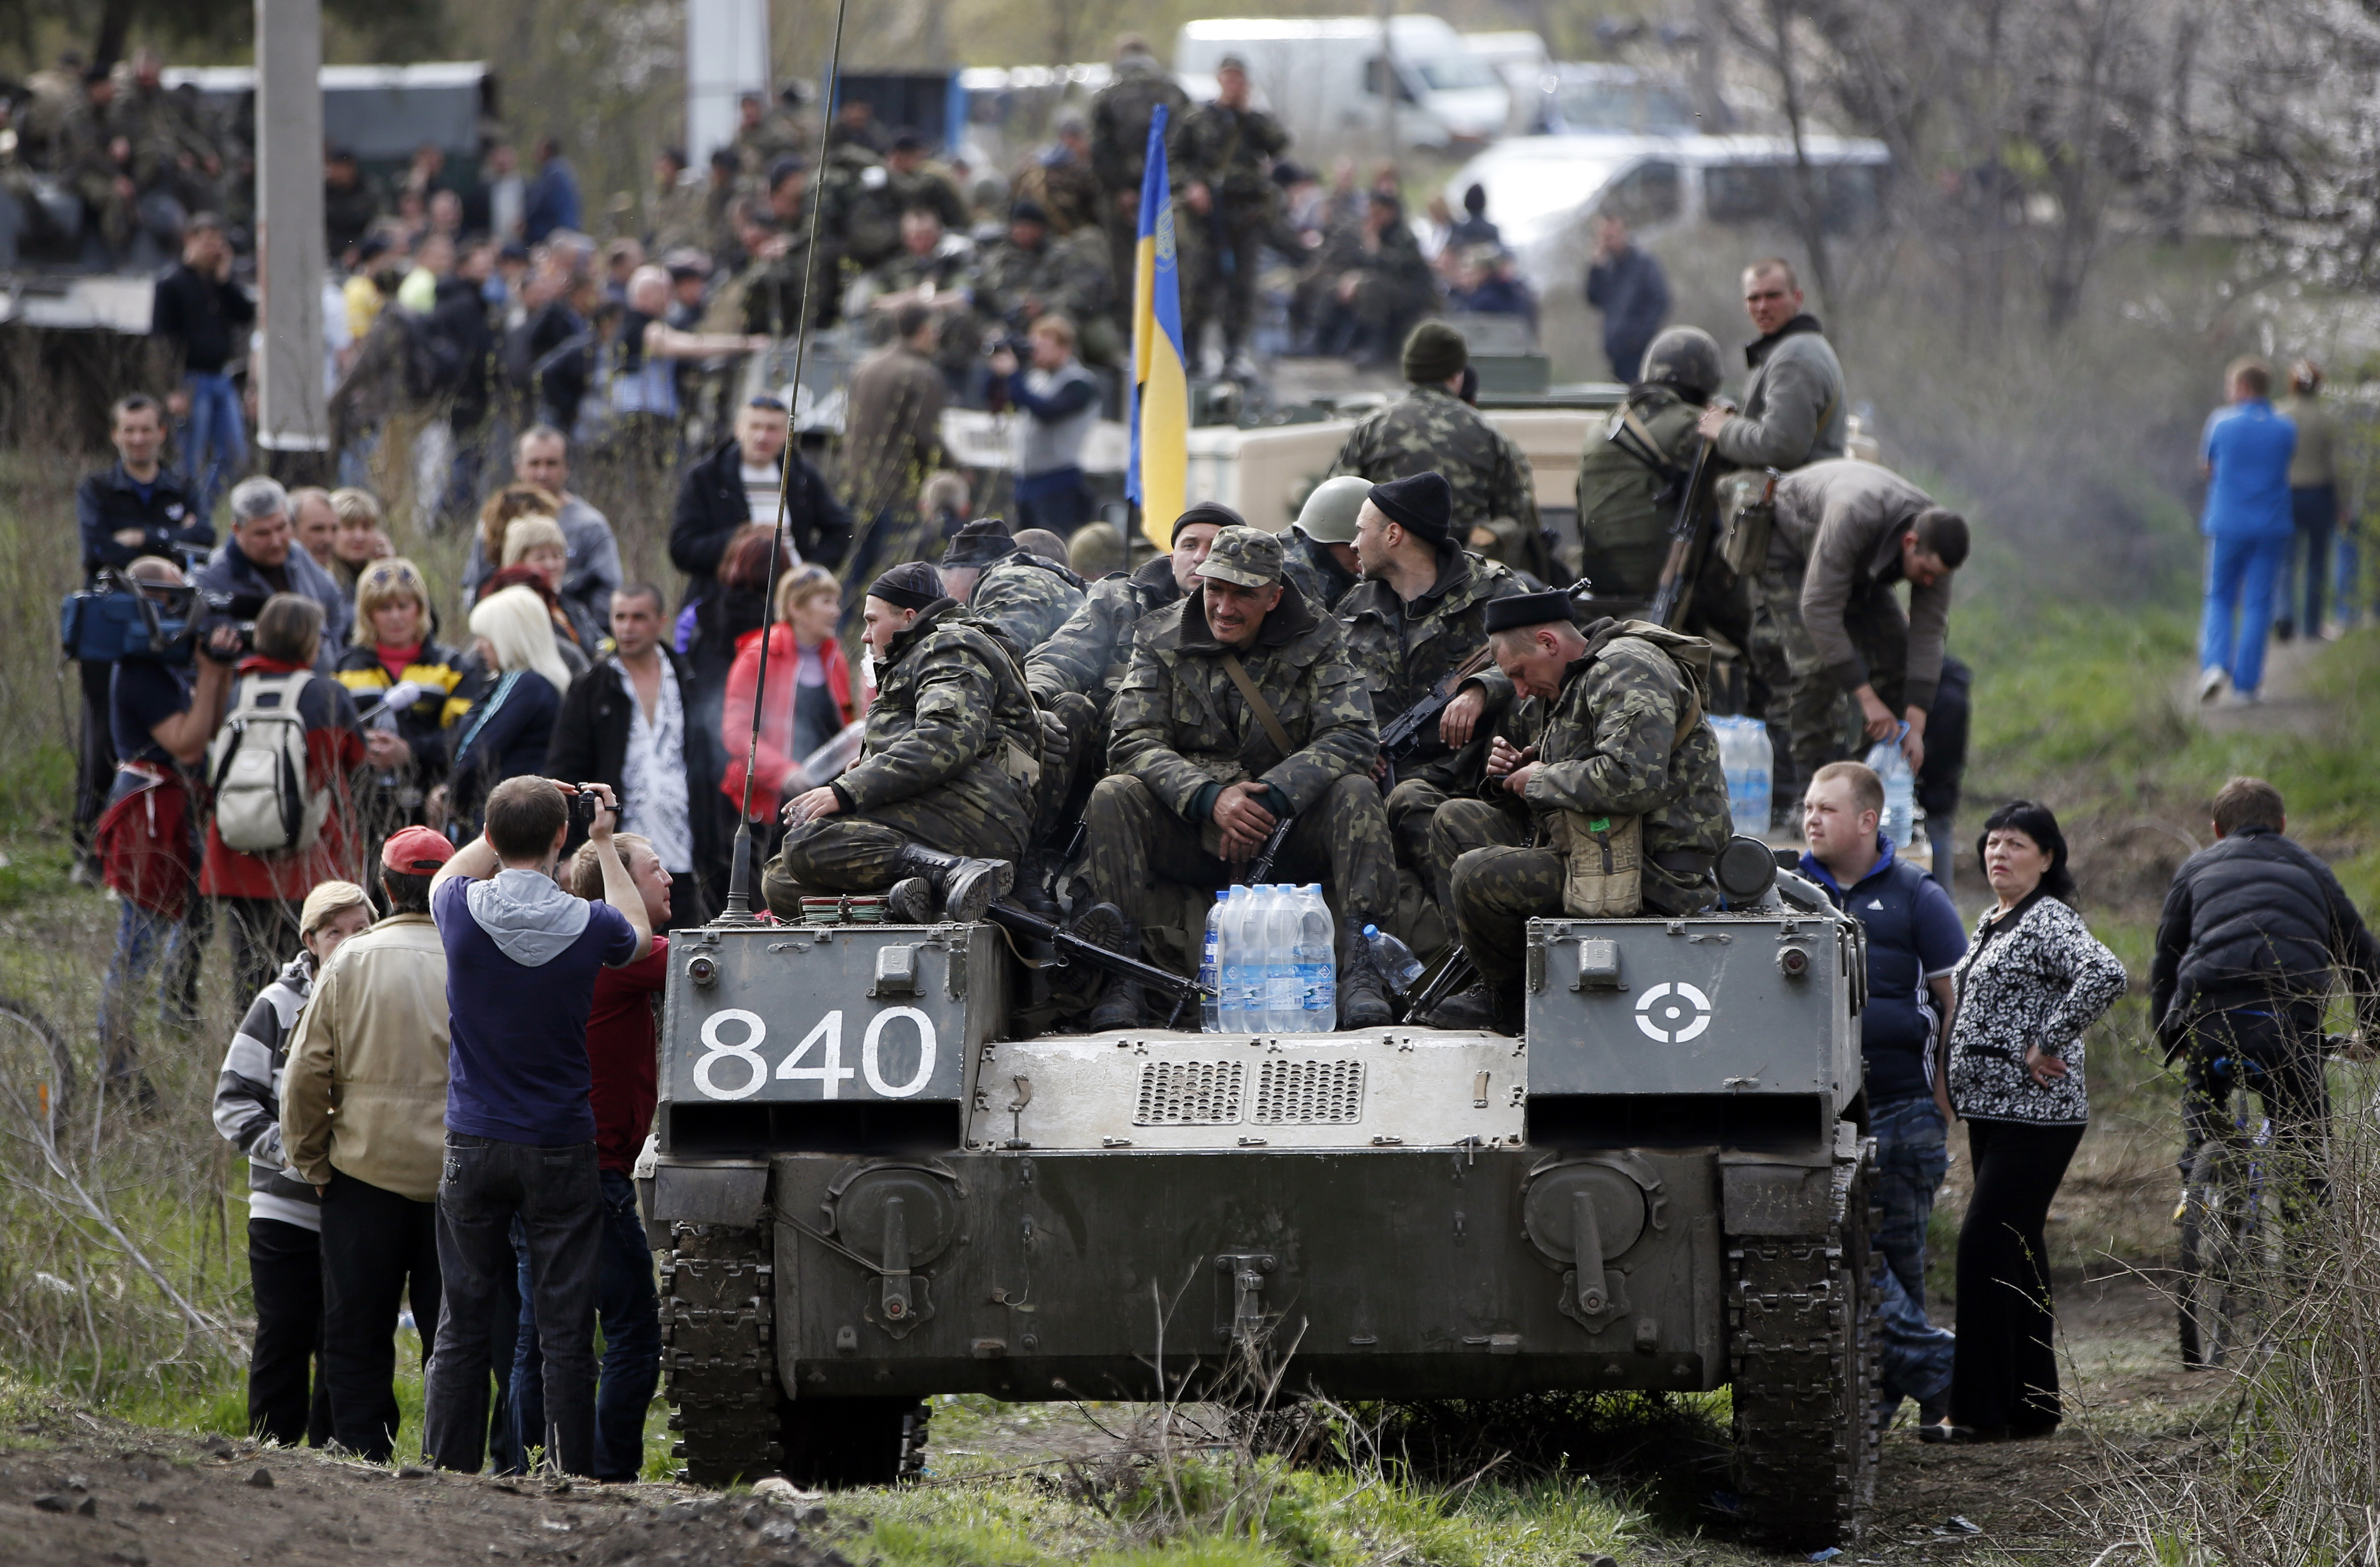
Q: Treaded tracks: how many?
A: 2